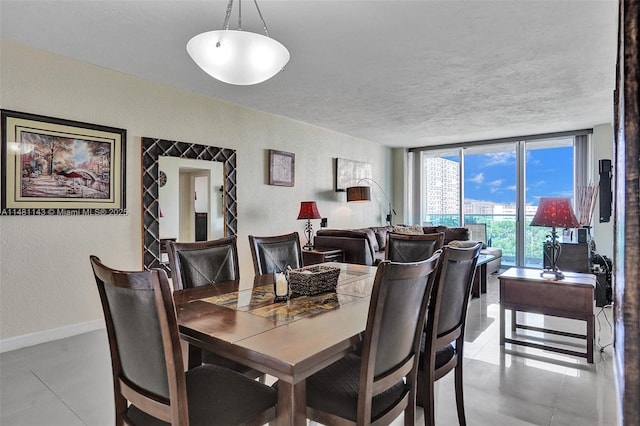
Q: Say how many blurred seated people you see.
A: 0